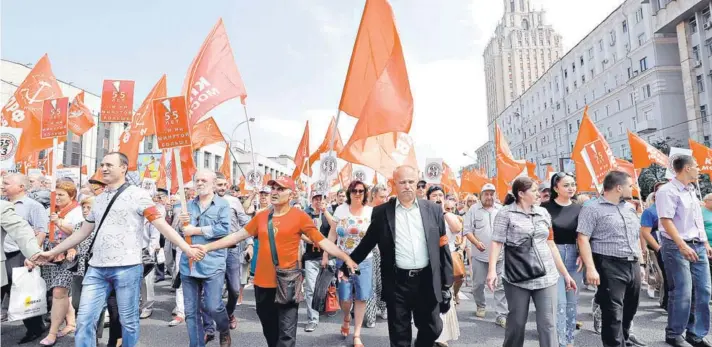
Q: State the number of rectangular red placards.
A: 4